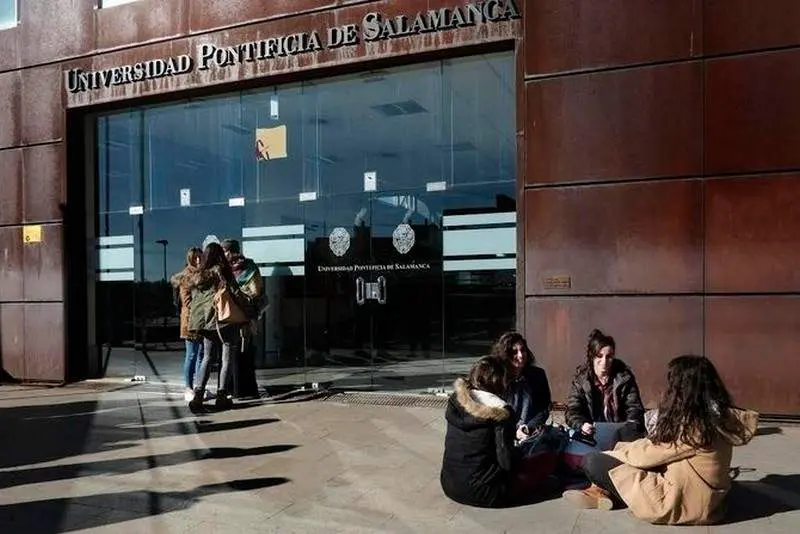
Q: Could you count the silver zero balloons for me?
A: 0